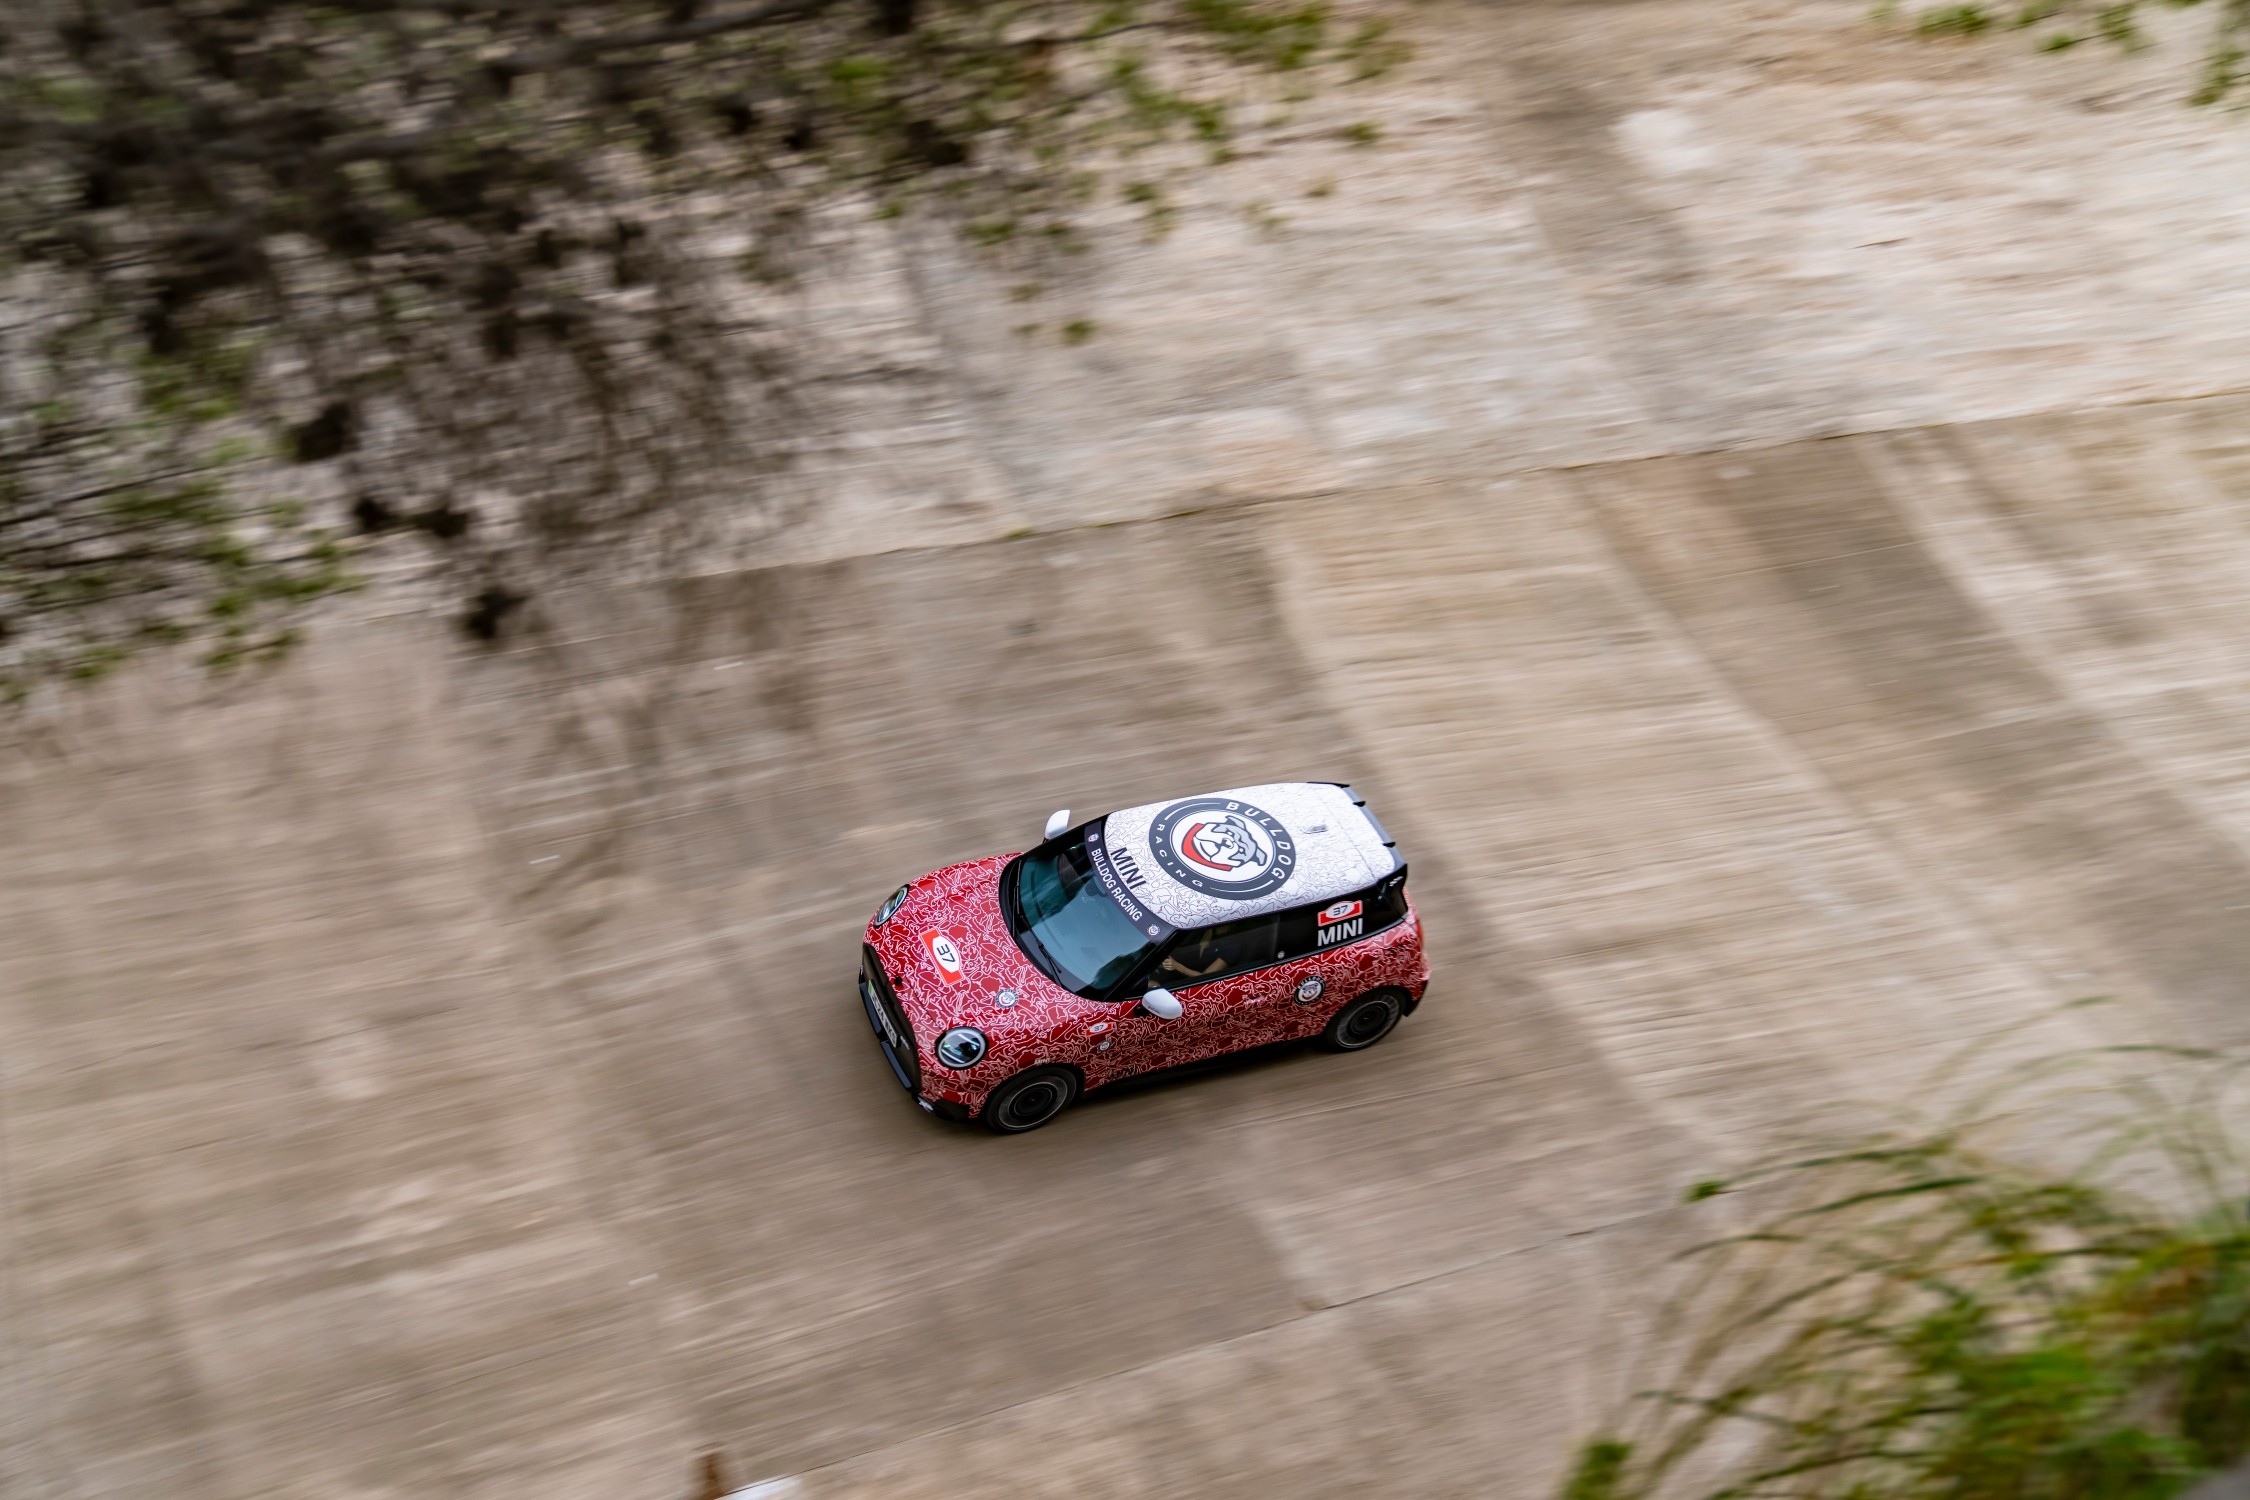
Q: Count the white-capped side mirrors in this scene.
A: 2